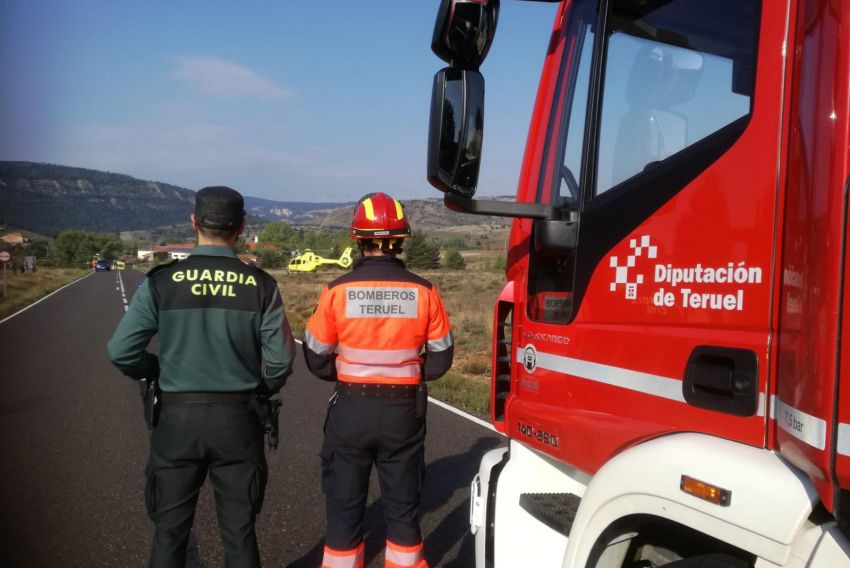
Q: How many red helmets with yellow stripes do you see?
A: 1